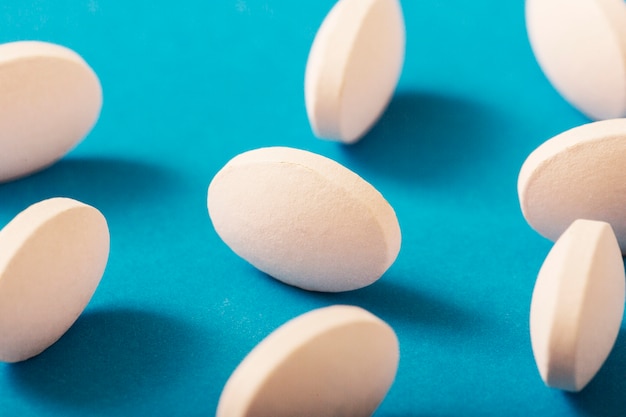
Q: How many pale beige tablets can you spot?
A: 8